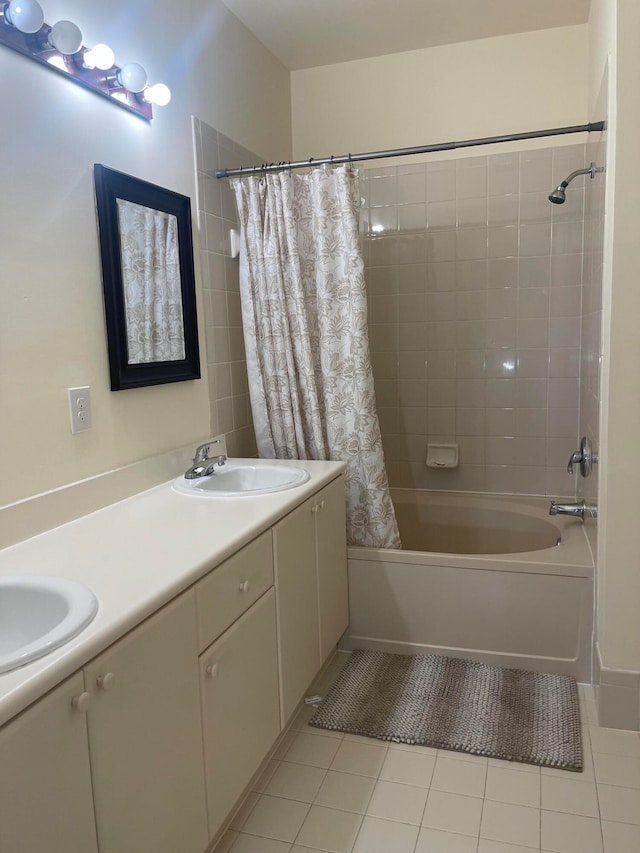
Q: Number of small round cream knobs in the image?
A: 6